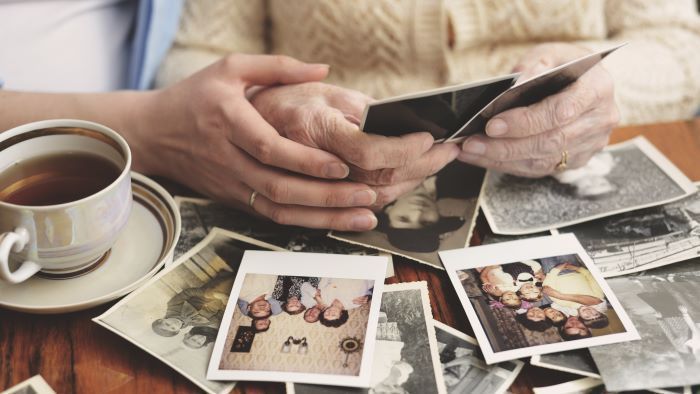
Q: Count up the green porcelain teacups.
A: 0